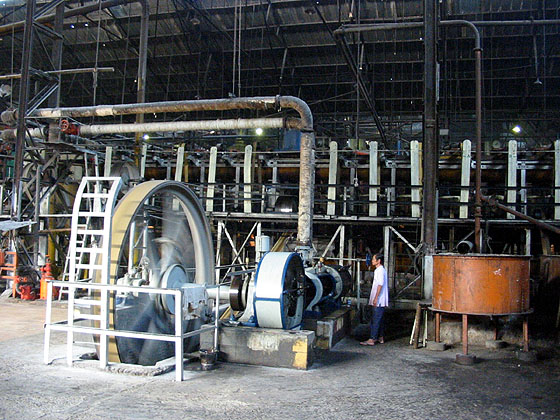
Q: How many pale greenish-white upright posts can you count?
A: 11